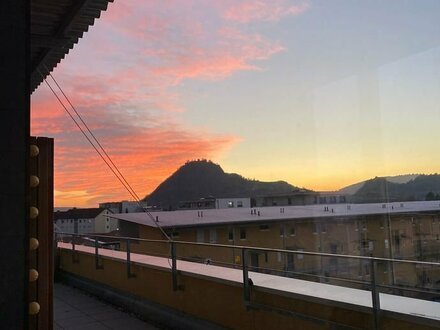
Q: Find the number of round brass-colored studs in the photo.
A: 6